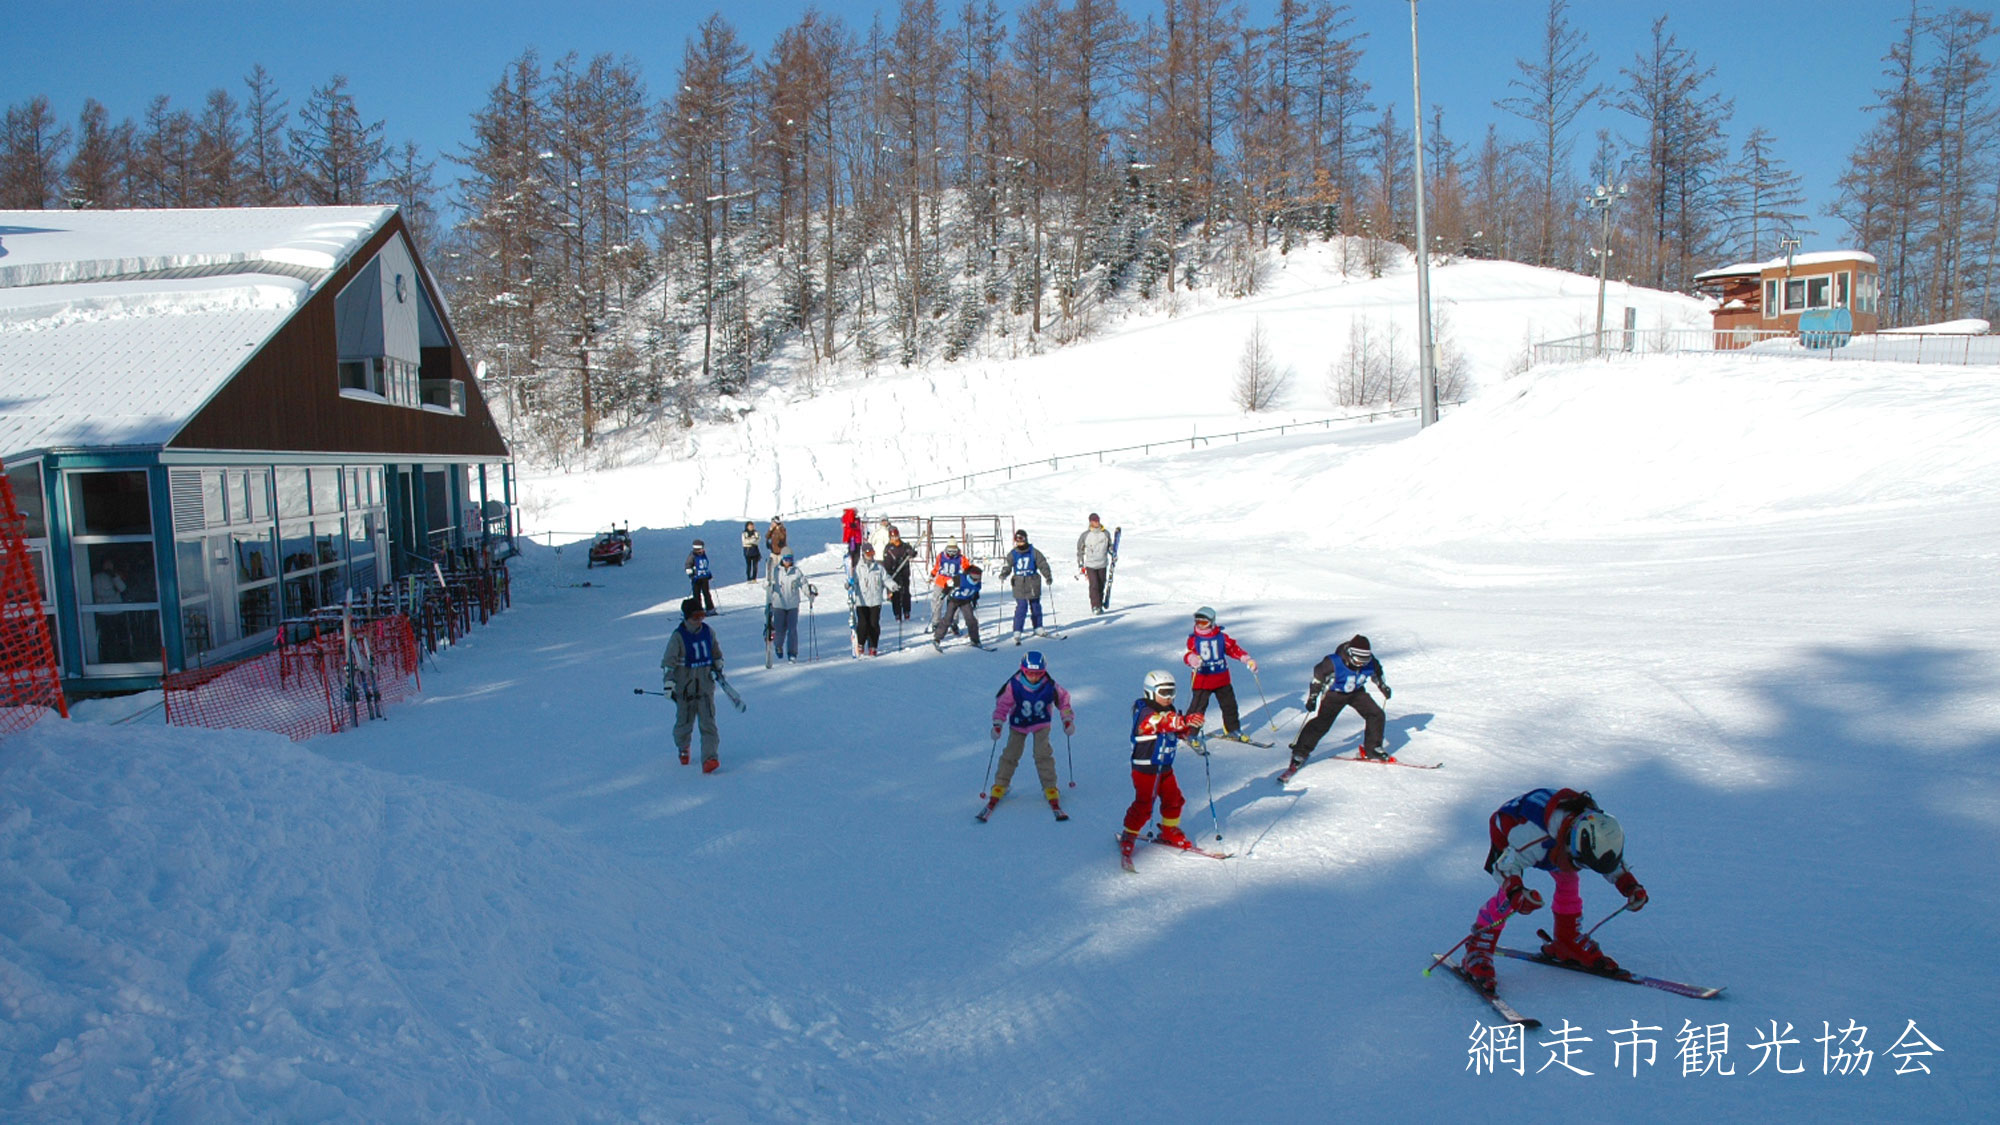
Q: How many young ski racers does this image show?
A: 10